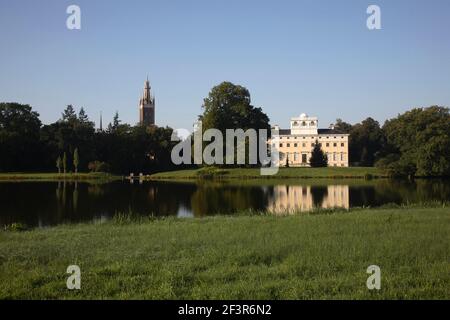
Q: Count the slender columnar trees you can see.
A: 3